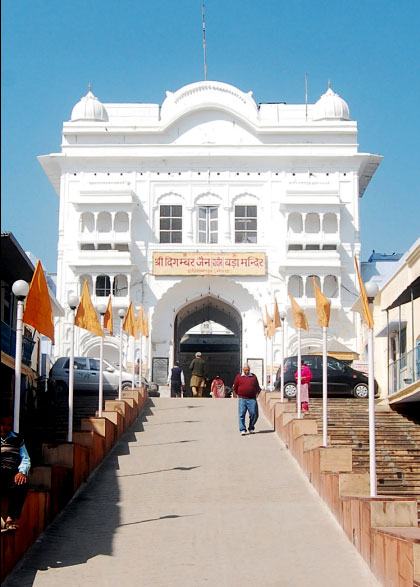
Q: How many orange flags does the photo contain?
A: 12